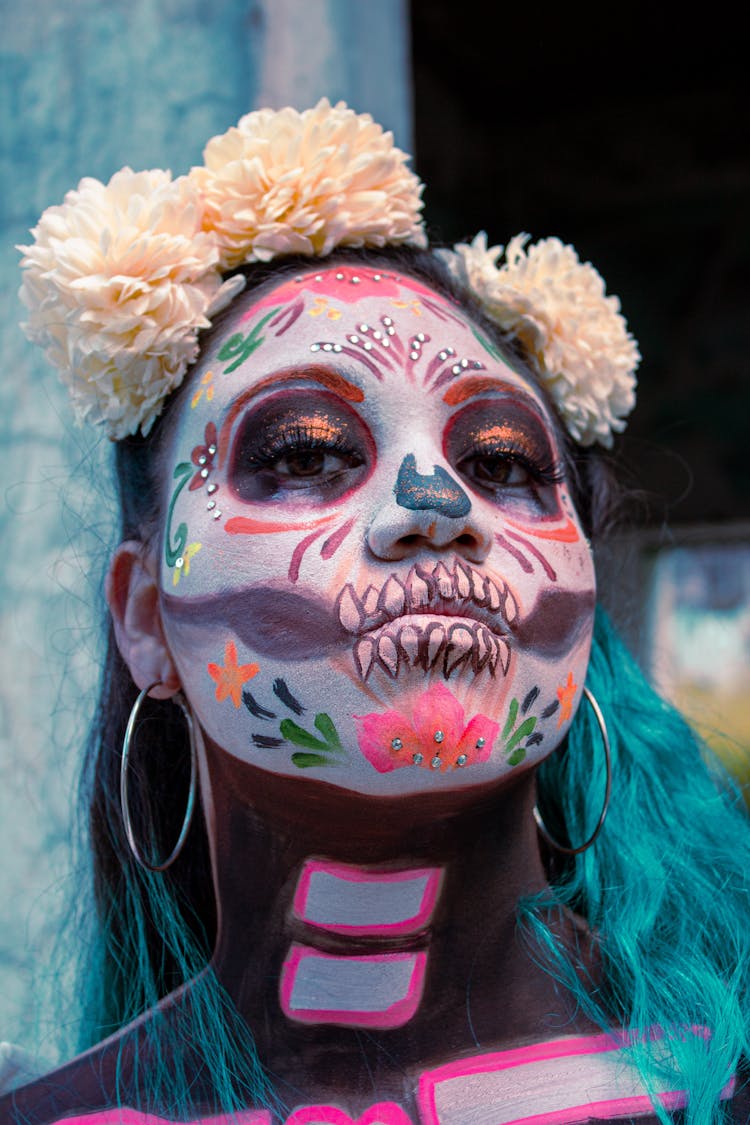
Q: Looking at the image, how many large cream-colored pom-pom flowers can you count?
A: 3